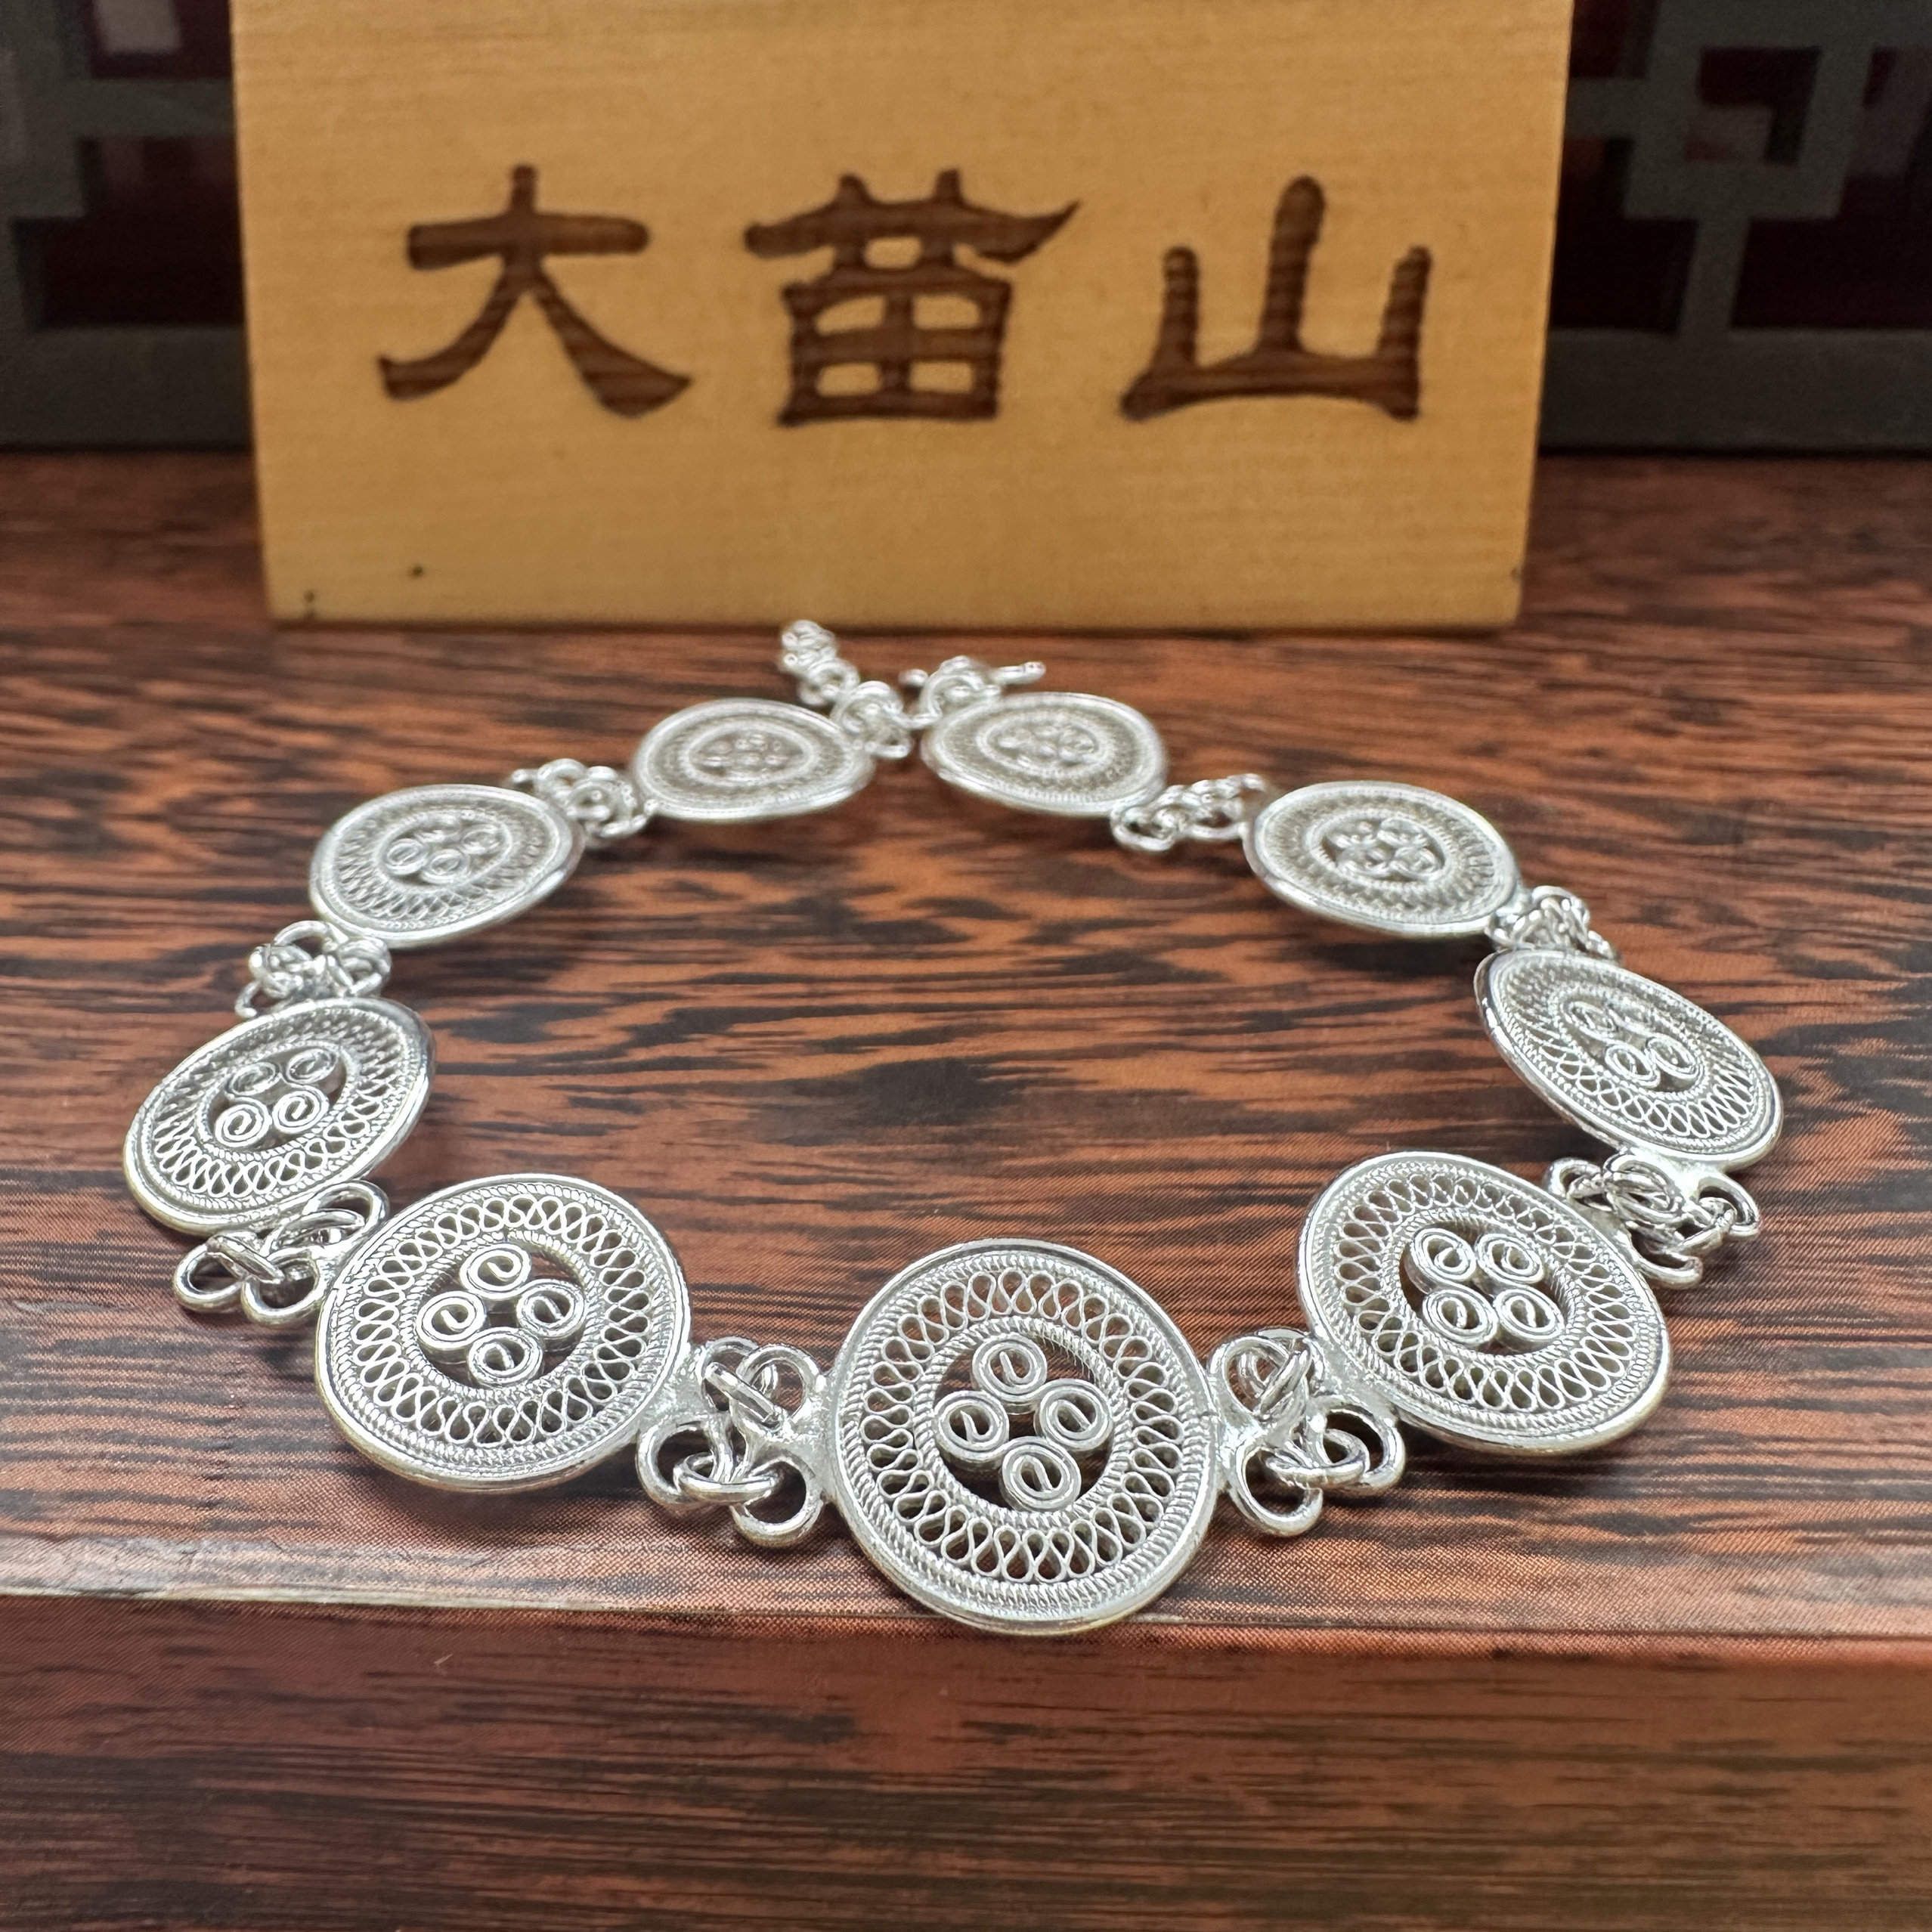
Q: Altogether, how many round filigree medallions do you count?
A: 9